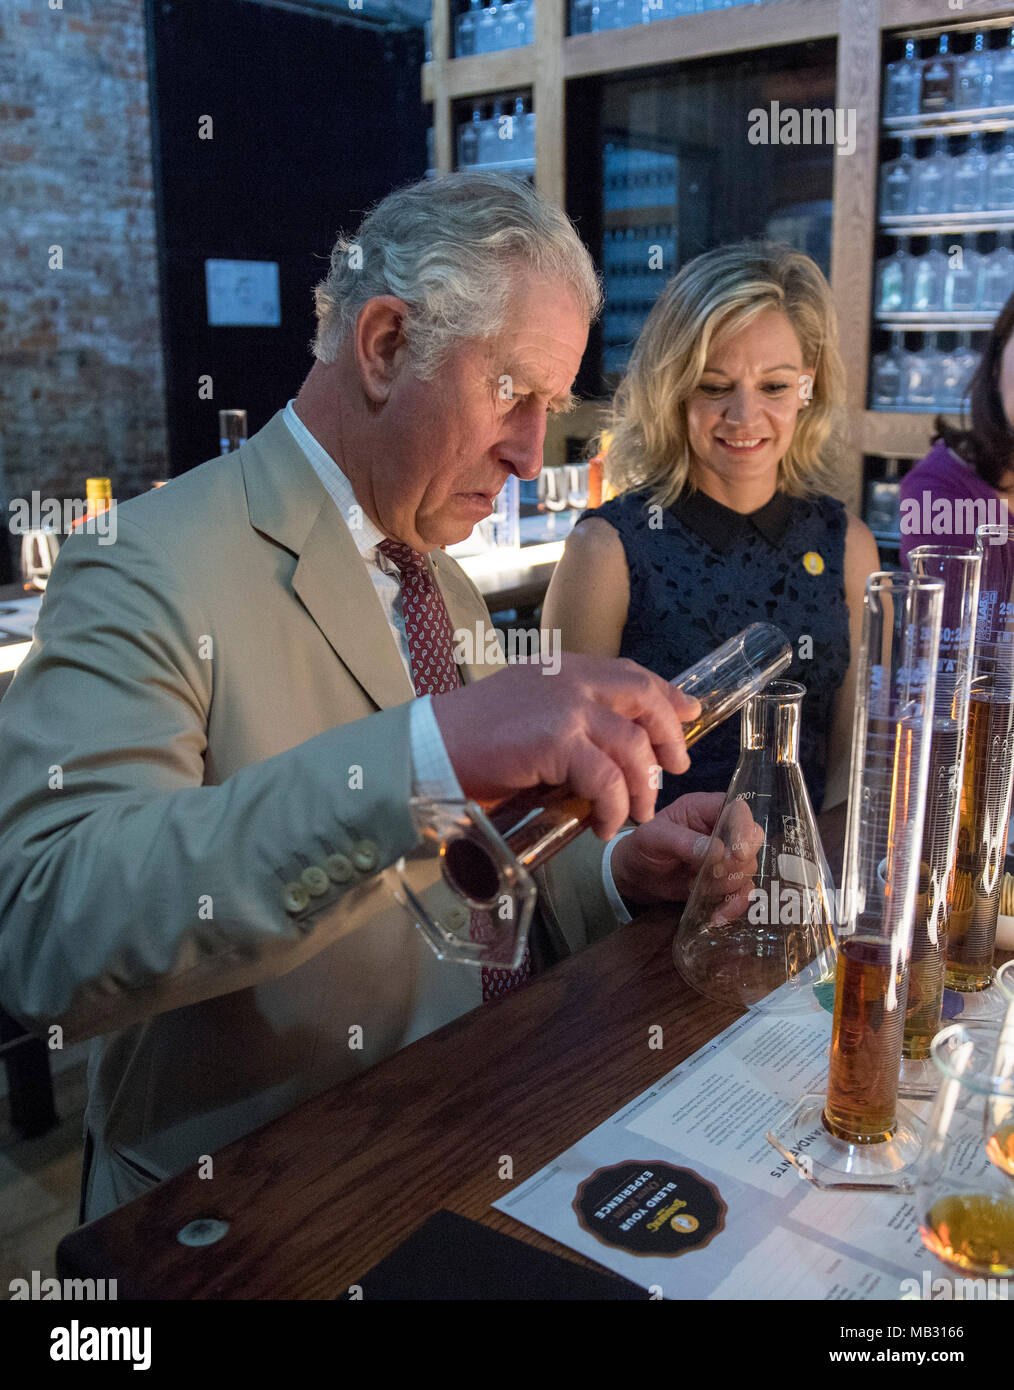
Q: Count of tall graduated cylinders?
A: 4